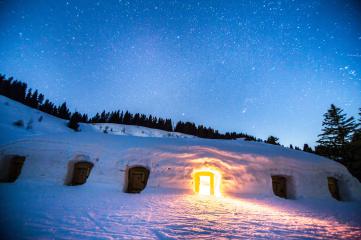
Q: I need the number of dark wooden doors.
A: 5